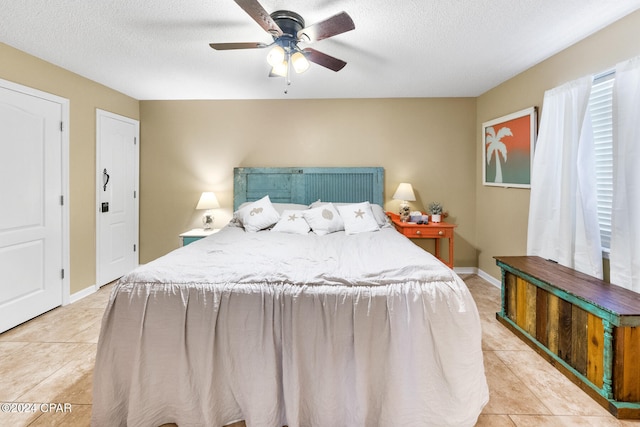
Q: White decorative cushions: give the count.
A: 4